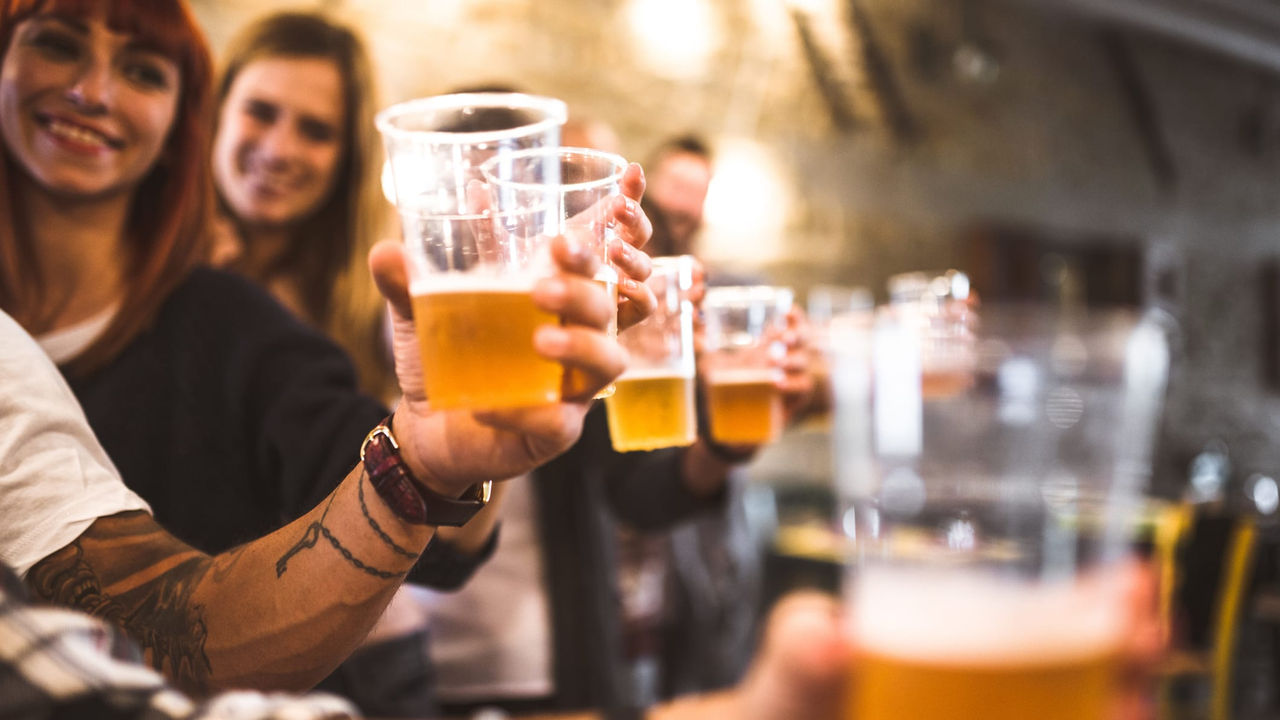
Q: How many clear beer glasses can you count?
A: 7